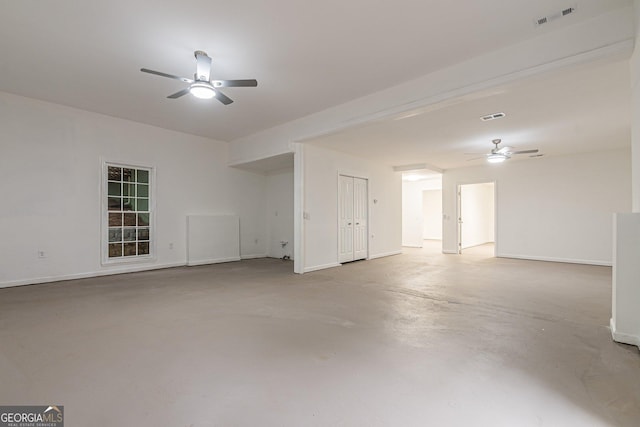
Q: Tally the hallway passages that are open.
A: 2